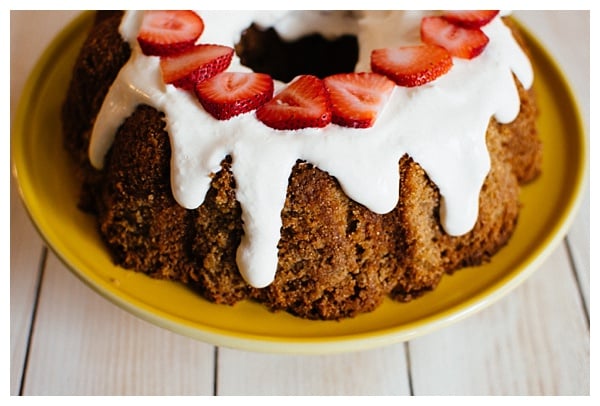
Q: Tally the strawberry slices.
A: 8